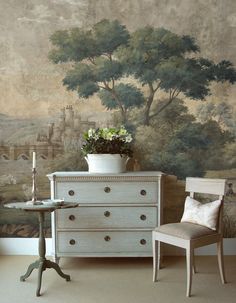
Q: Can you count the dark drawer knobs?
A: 9